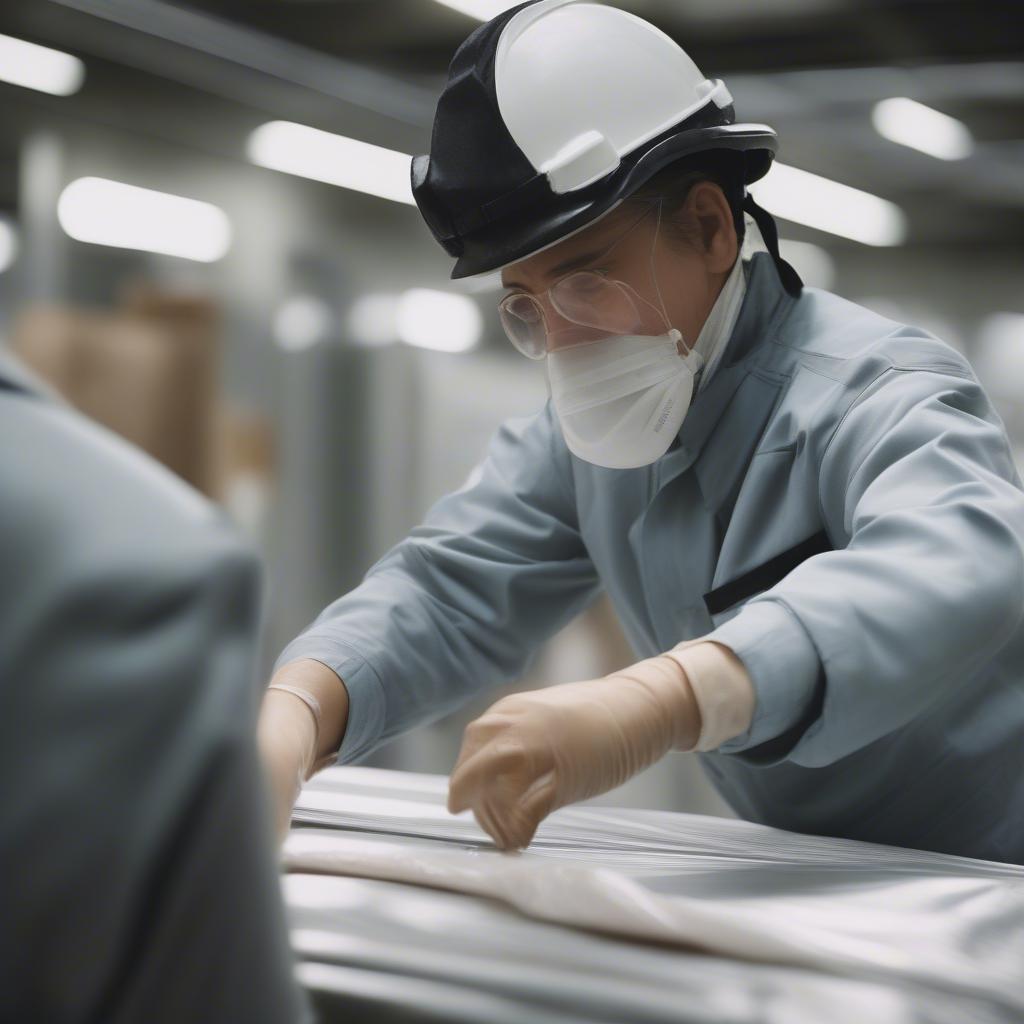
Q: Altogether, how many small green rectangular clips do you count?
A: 0